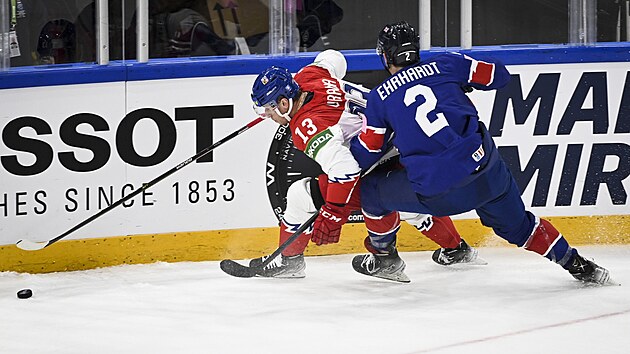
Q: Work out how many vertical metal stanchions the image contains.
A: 4